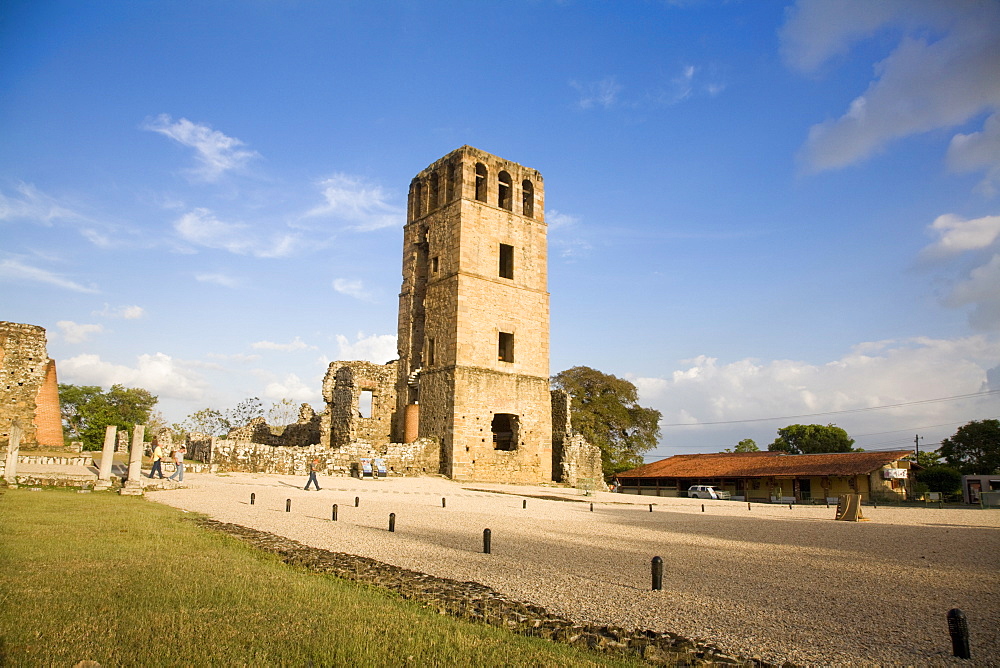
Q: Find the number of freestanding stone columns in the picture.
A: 3